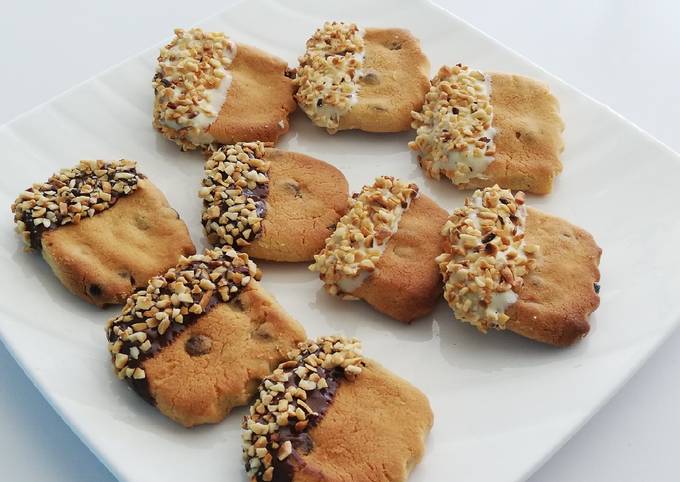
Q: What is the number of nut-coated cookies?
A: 9